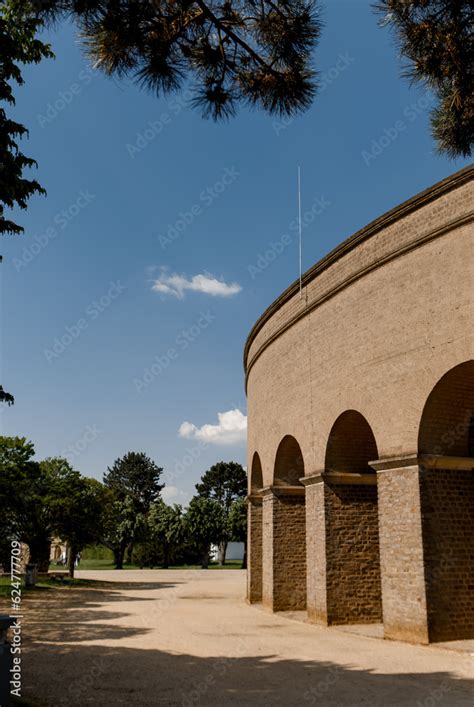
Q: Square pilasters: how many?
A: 4